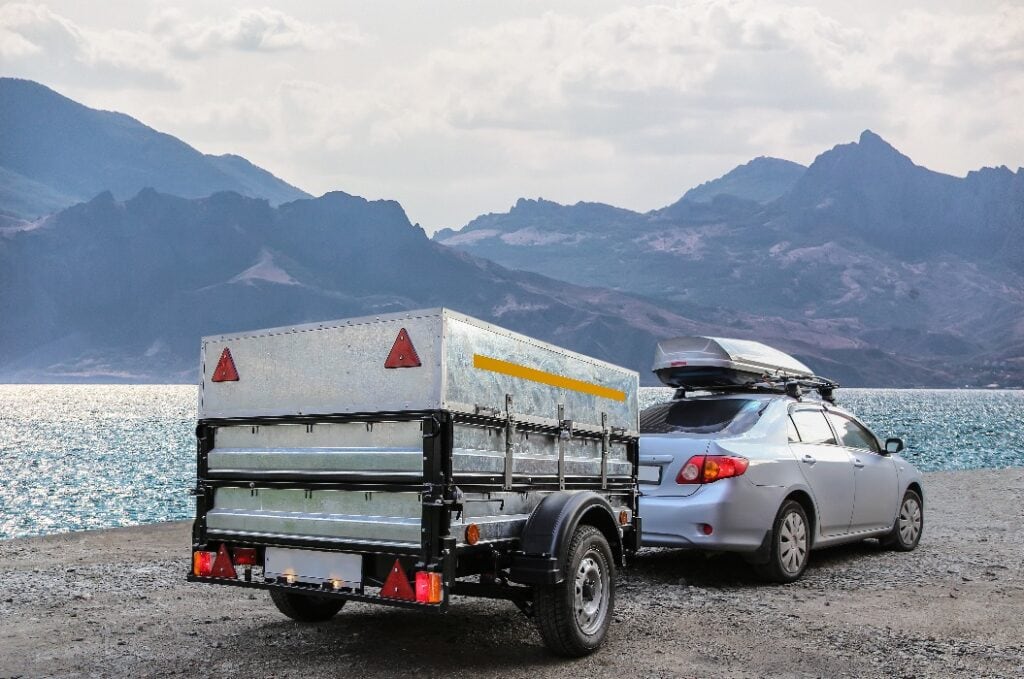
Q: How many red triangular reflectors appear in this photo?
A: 4